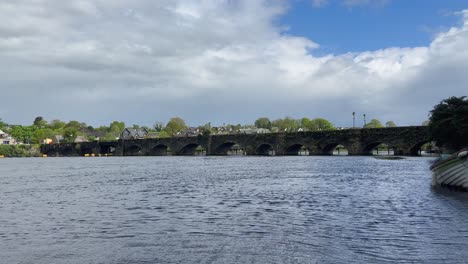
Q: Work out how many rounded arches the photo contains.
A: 9